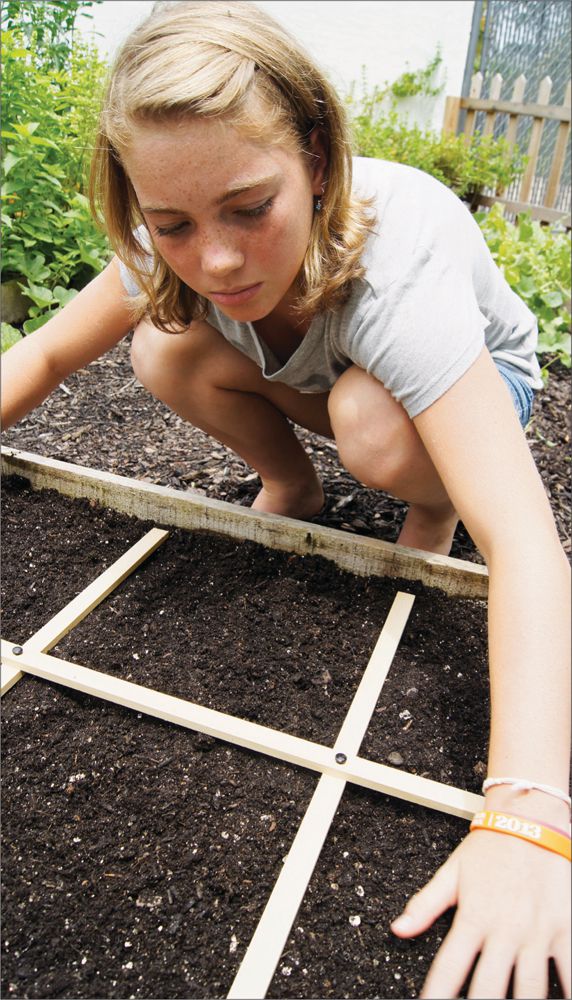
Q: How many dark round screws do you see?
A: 2